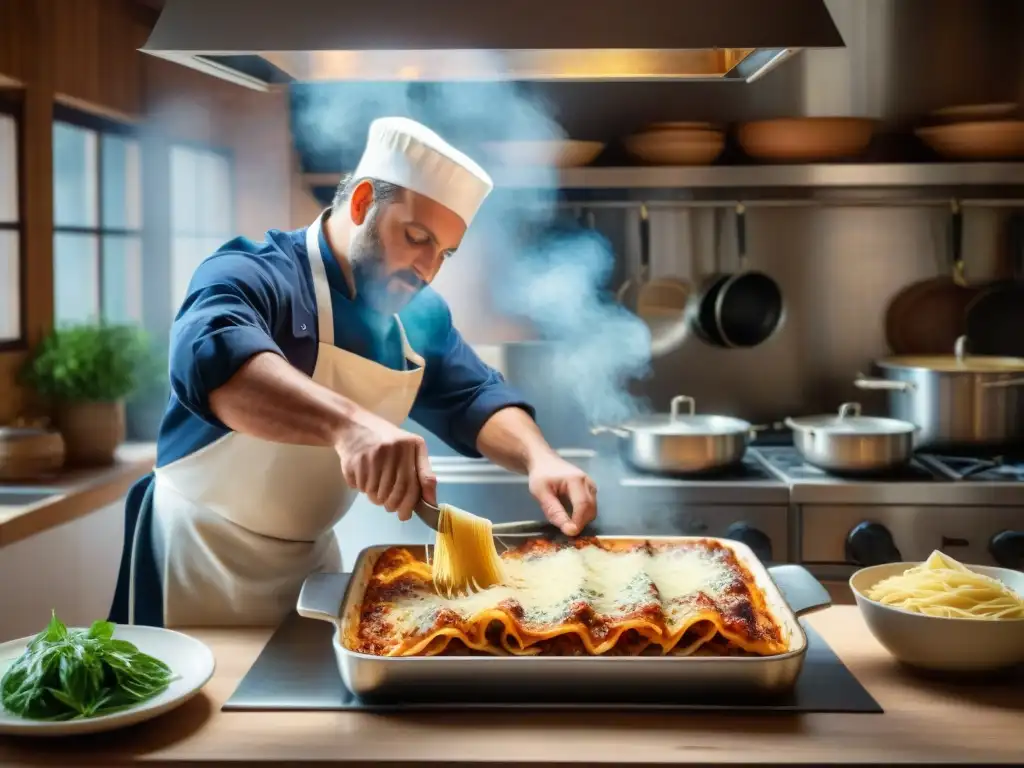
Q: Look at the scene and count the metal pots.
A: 3